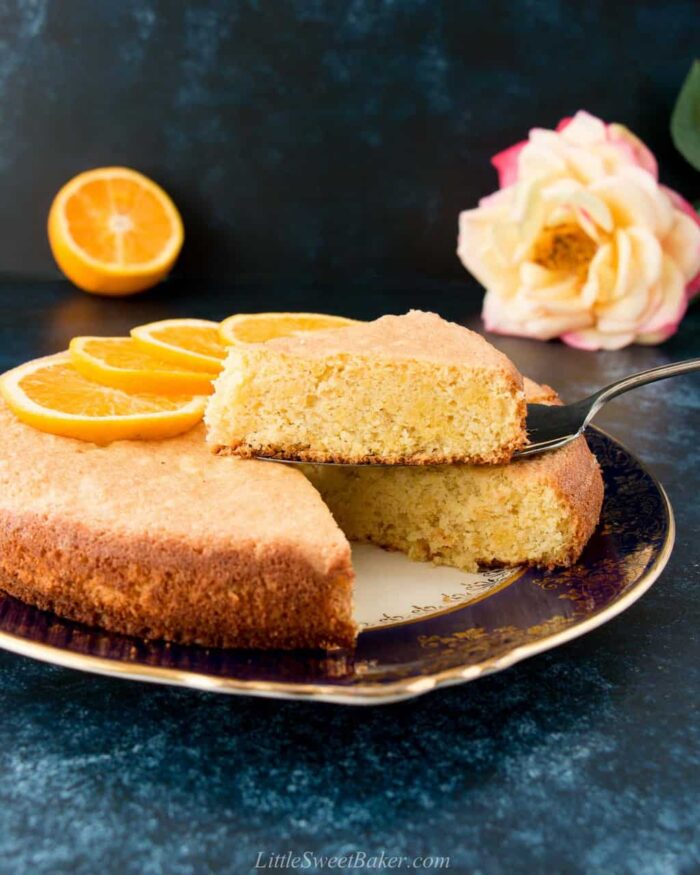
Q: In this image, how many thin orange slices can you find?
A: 4